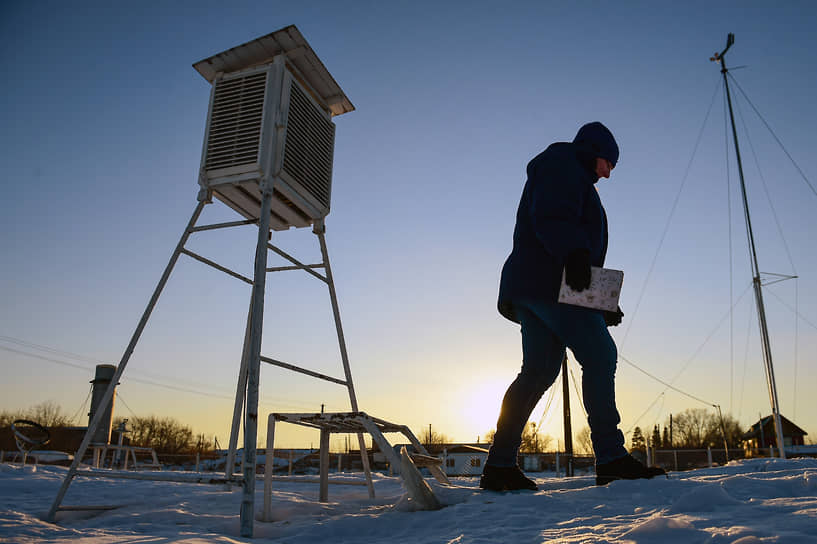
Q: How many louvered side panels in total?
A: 2